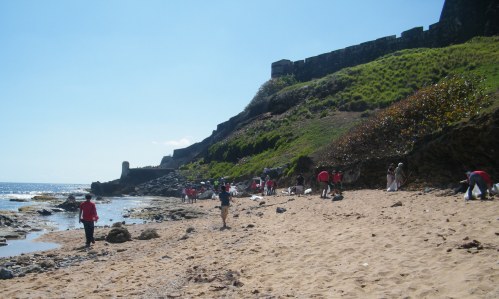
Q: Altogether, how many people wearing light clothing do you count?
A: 2